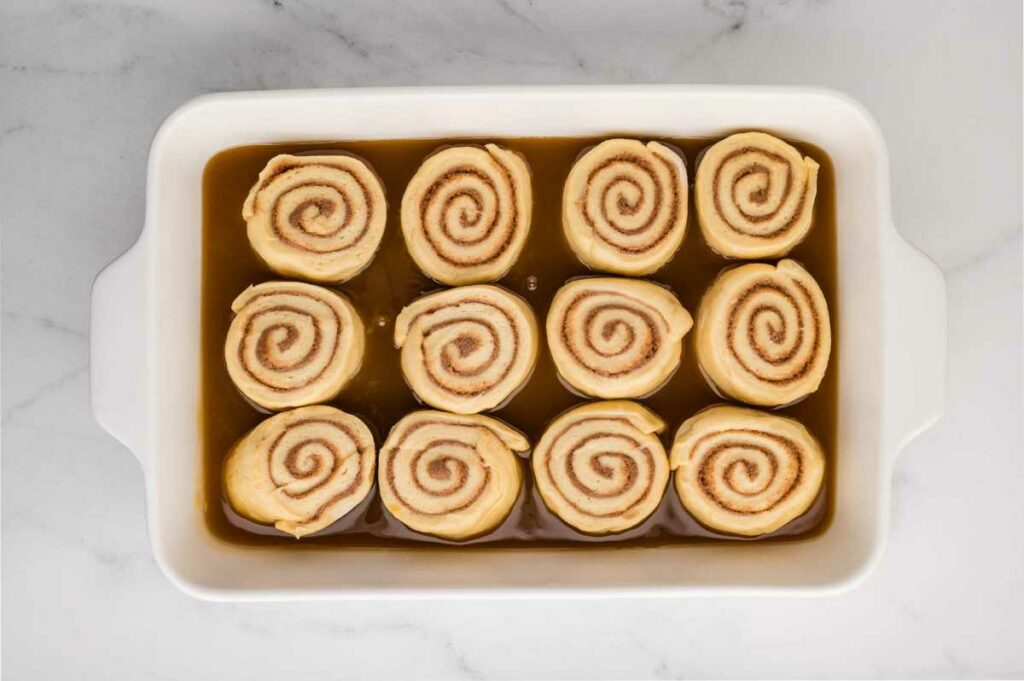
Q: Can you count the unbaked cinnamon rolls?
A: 12